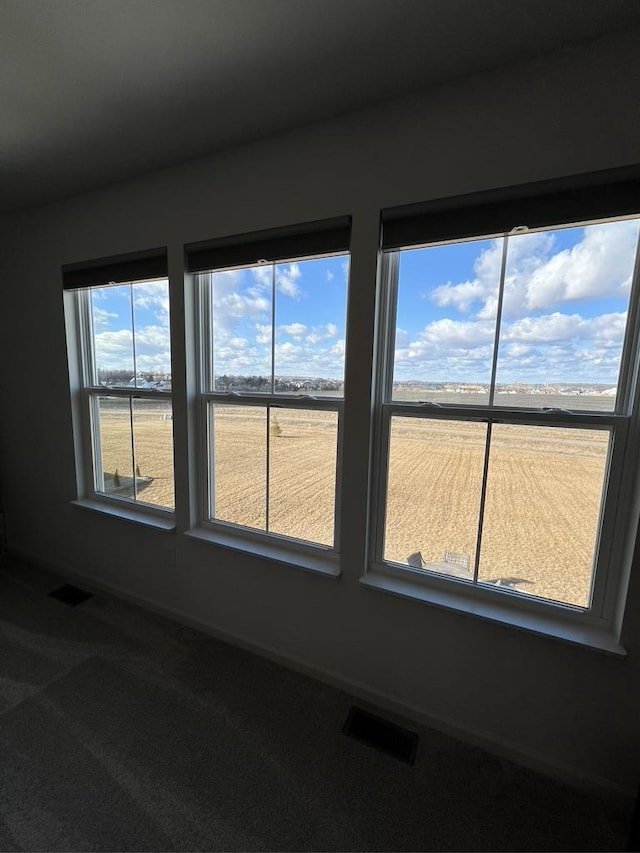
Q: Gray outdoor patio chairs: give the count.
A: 2